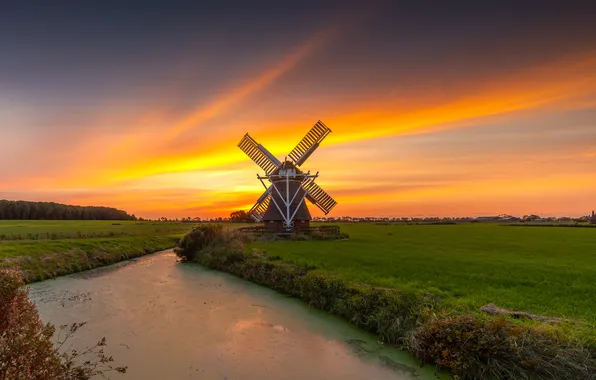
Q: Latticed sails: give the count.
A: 4